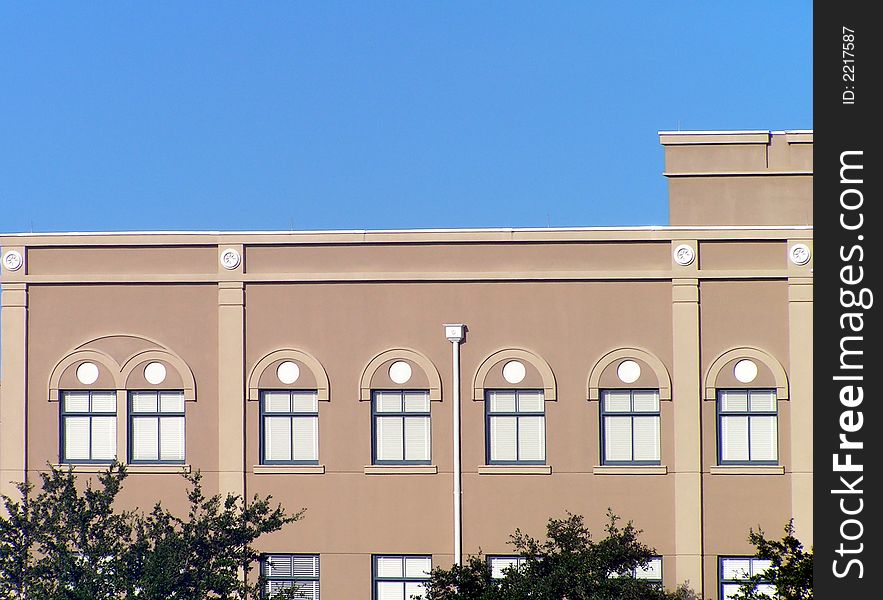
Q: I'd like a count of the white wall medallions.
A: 11